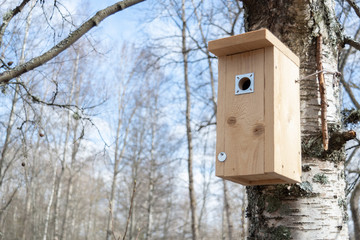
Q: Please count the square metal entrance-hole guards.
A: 1